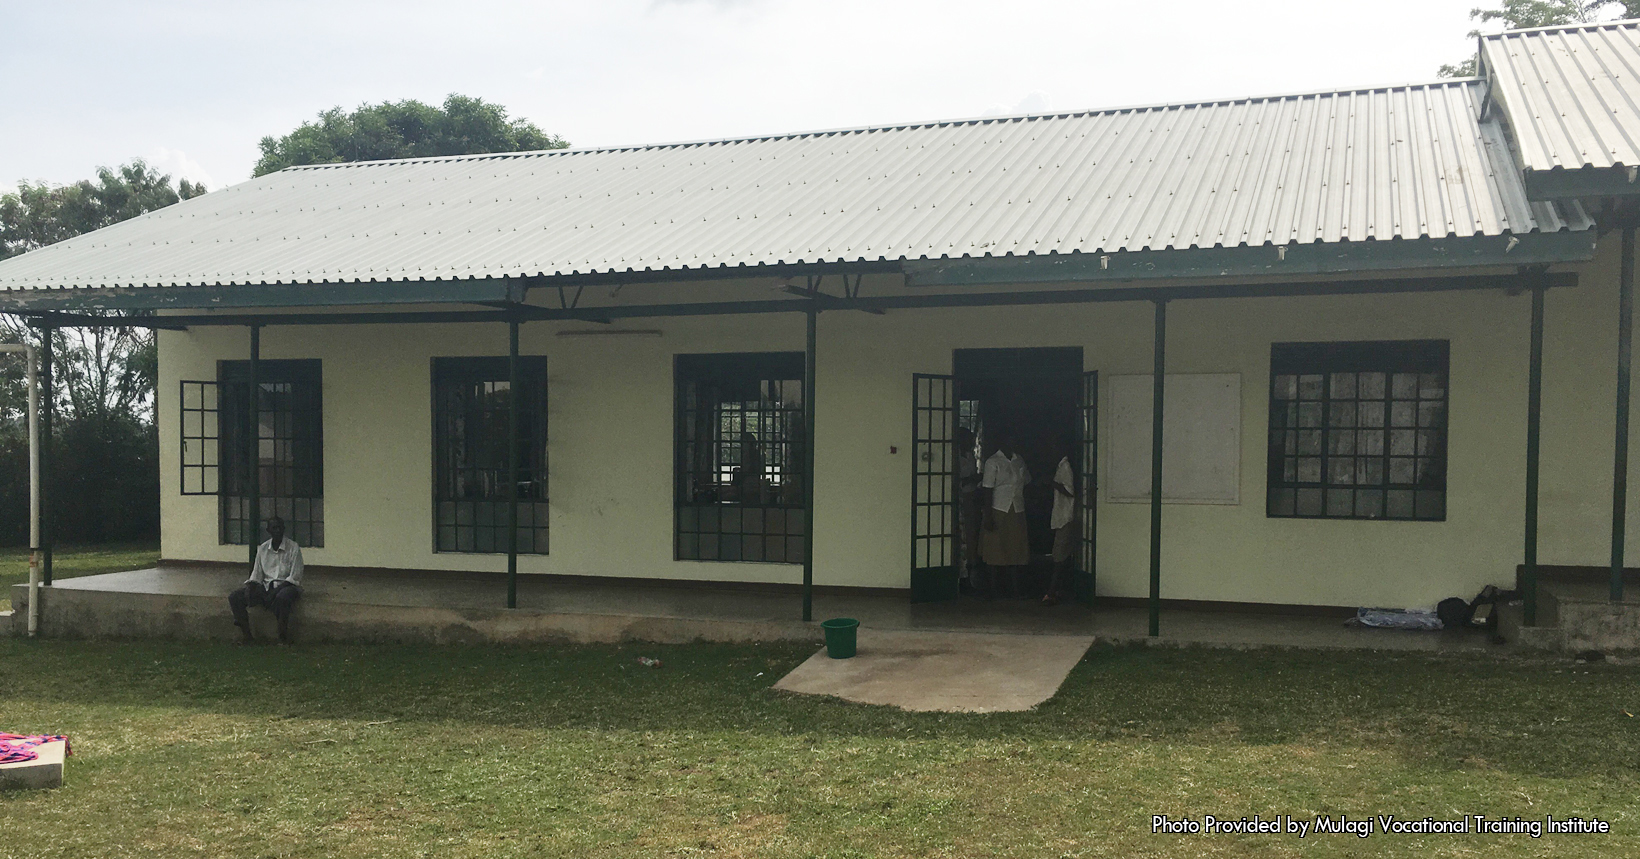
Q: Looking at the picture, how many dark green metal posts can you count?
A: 7